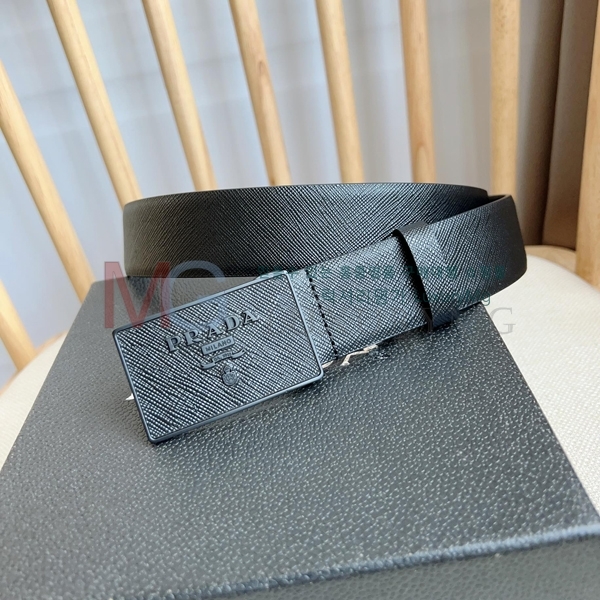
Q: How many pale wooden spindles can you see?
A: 9